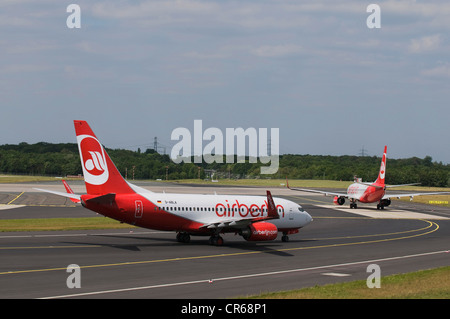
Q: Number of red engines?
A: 2